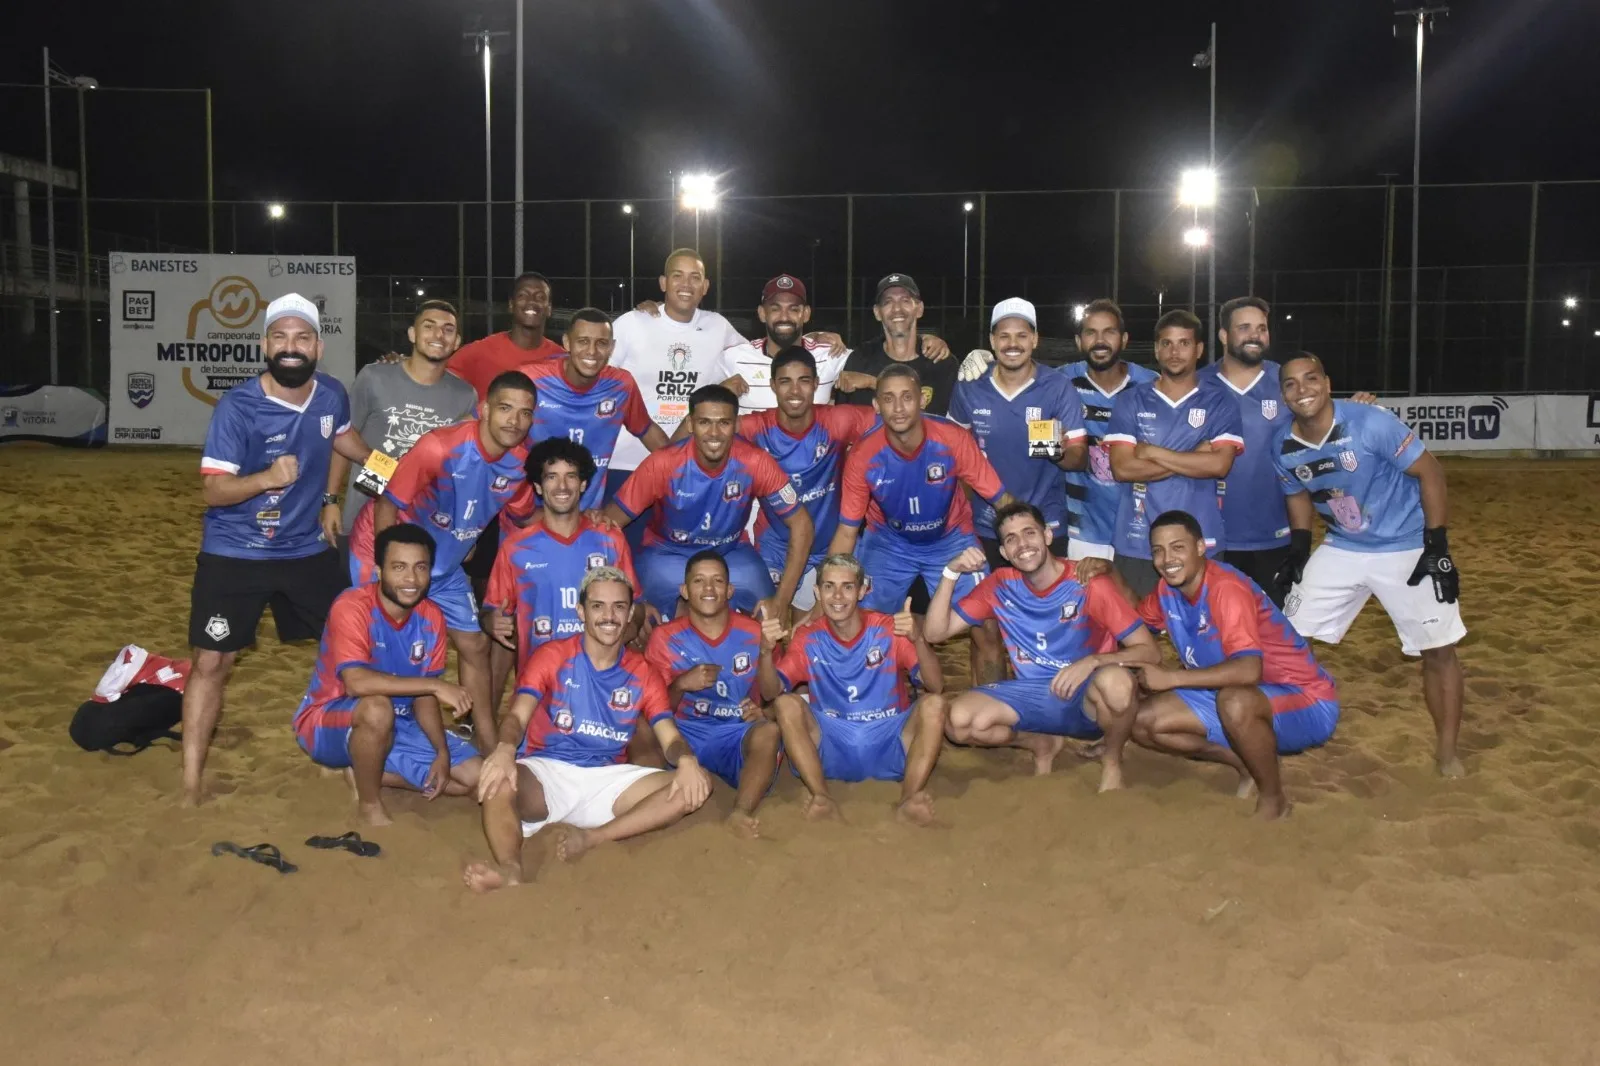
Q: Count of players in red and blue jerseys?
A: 12